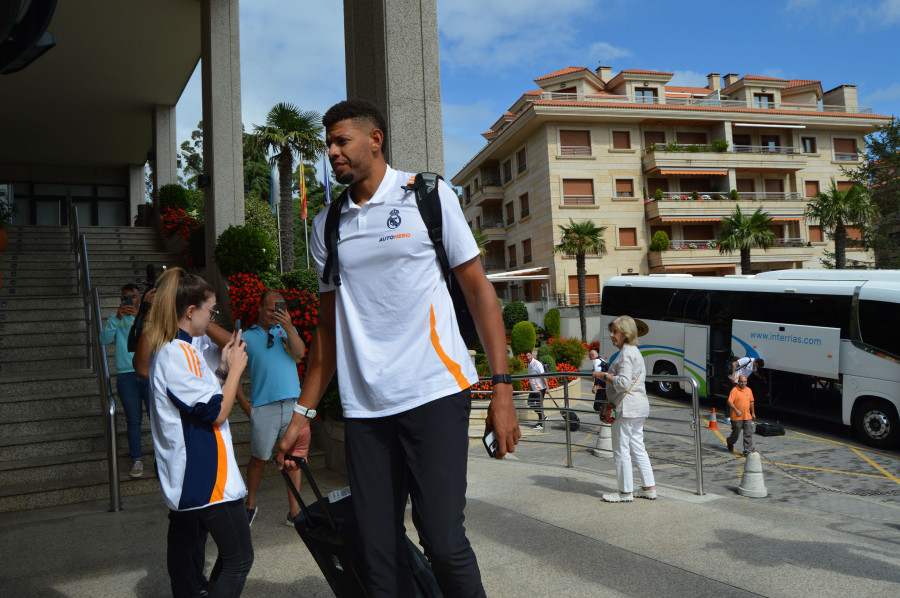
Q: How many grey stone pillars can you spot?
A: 4